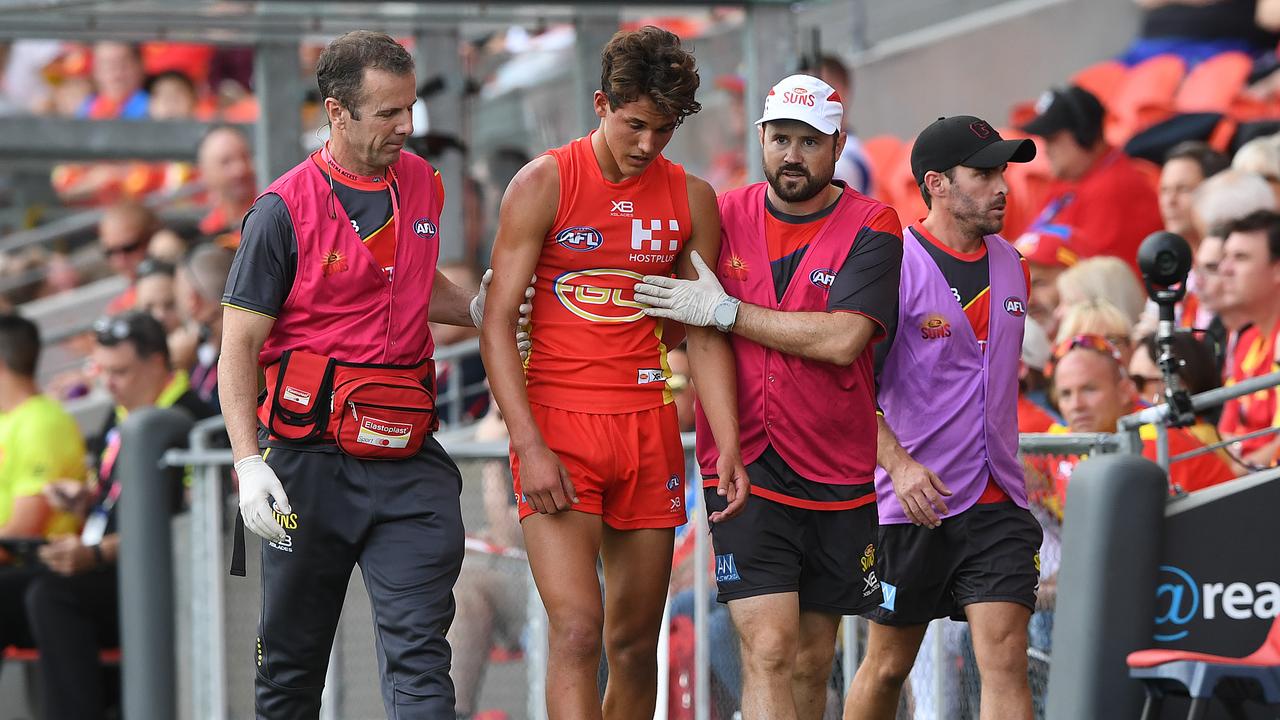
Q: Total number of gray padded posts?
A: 2